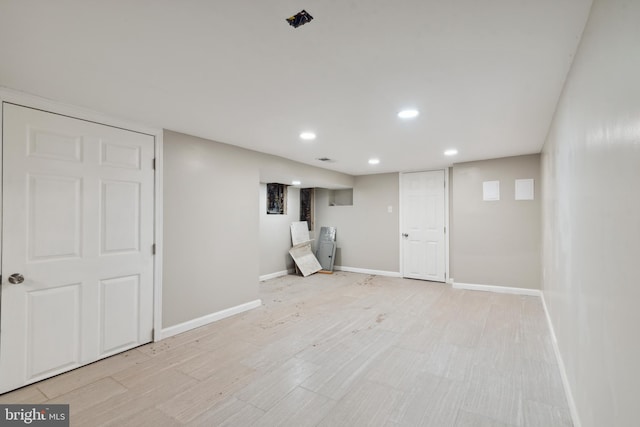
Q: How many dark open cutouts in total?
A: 3